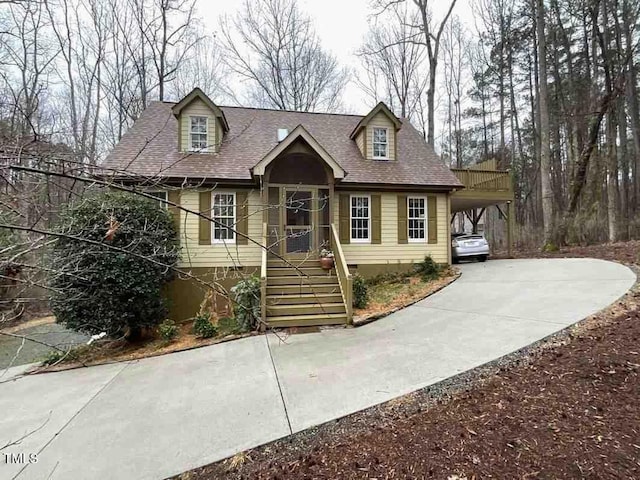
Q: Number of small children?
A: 0